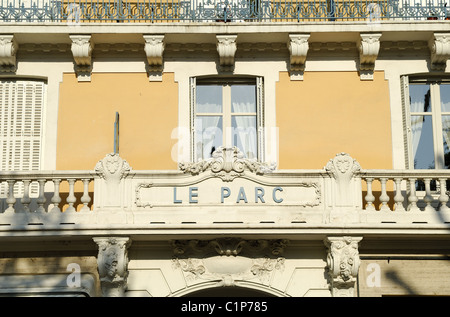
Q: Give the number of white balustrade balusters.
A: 12